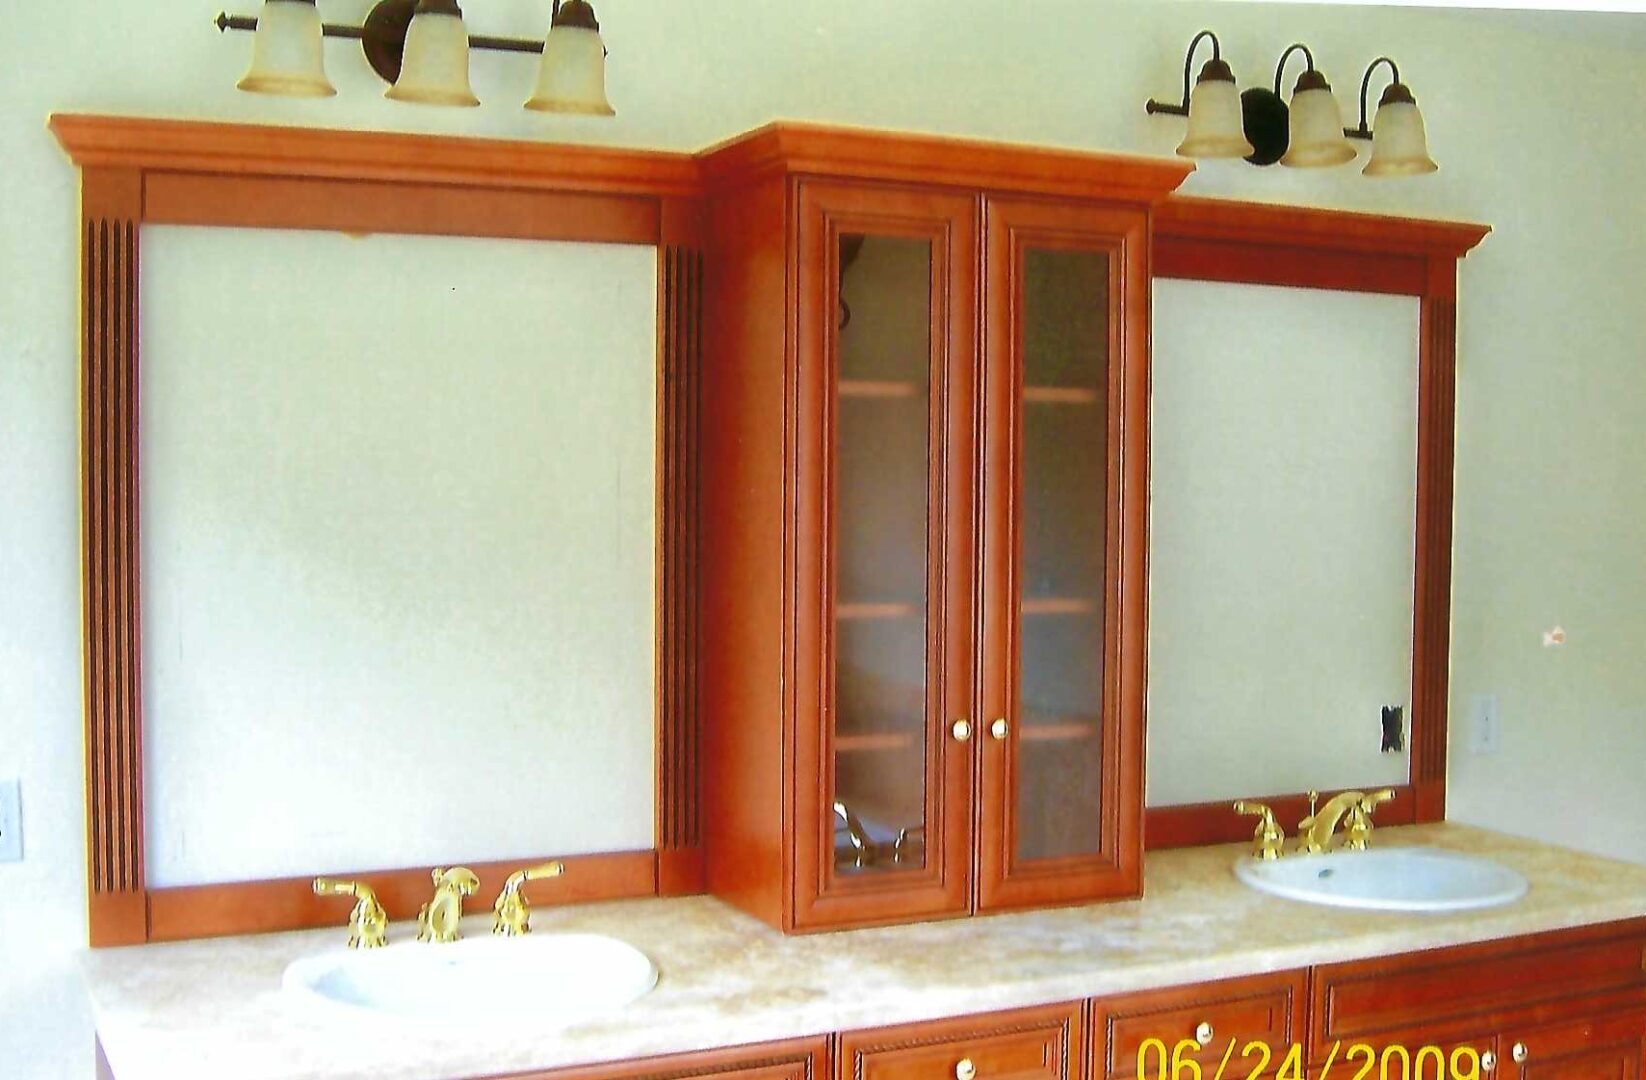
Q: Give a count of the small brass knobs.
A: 6